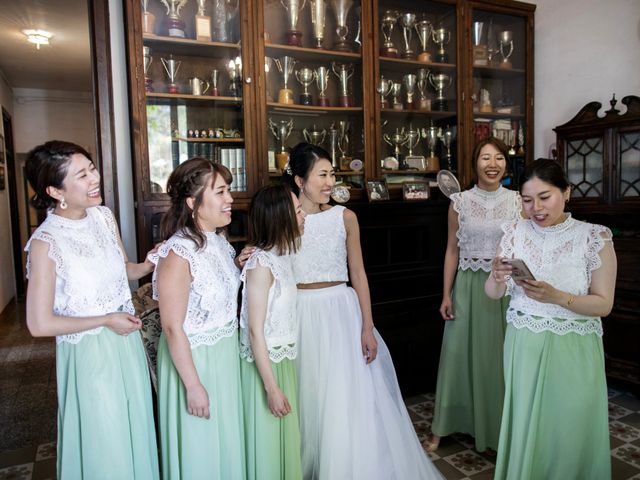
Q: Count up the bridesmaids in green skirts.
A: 5